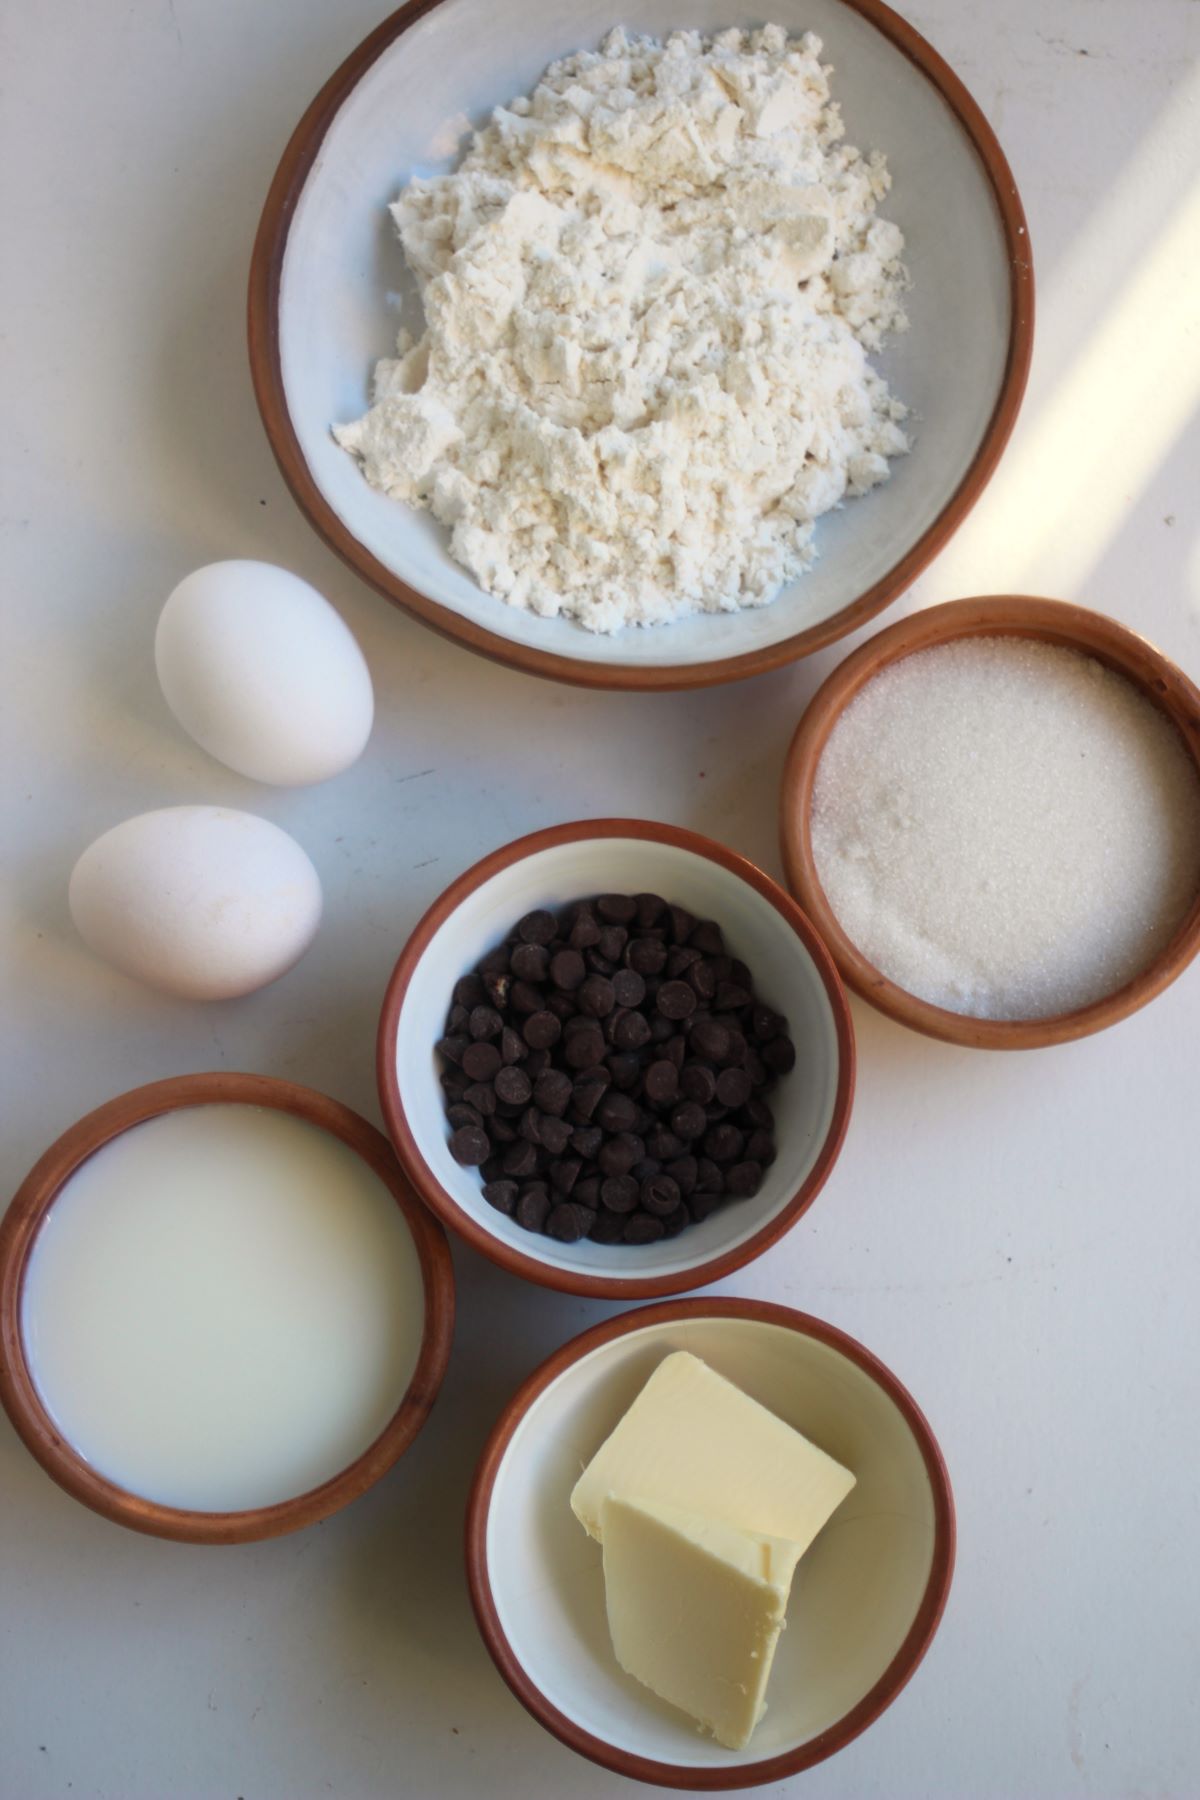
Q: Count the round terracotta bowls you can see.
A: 5